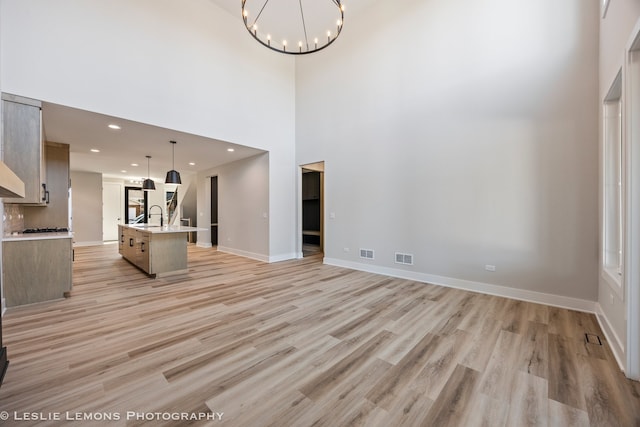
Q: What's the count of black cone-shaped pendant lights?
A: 2